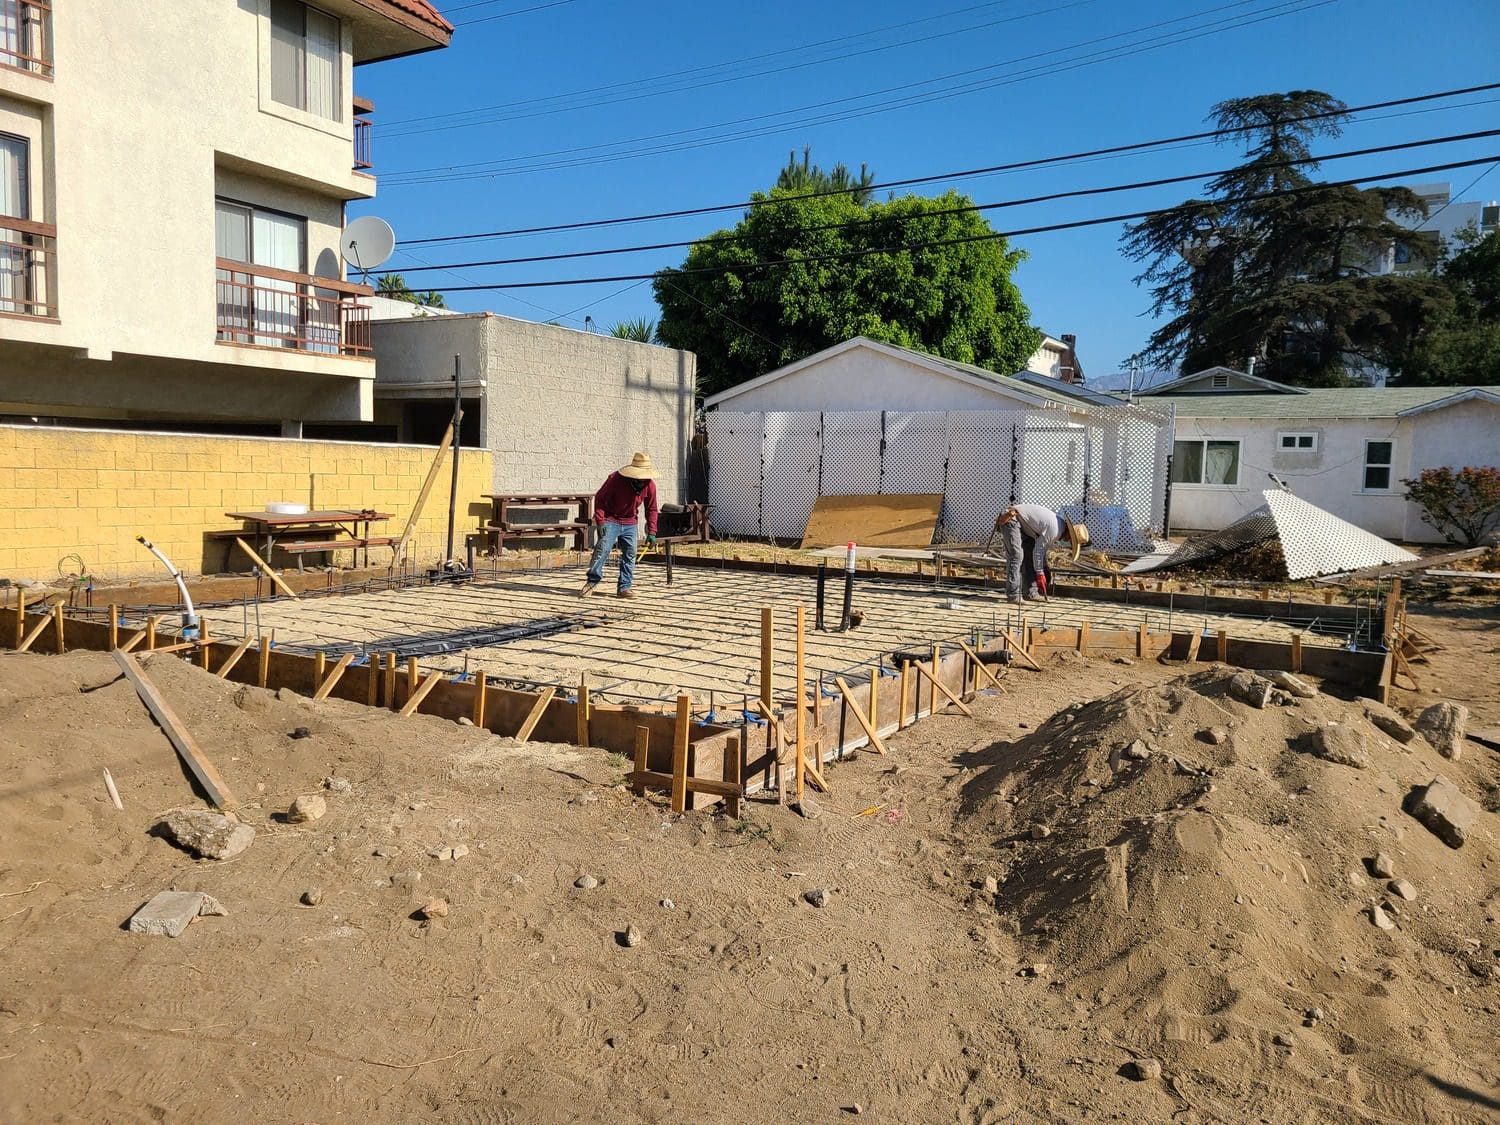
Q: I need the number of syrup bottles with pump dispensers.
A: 0